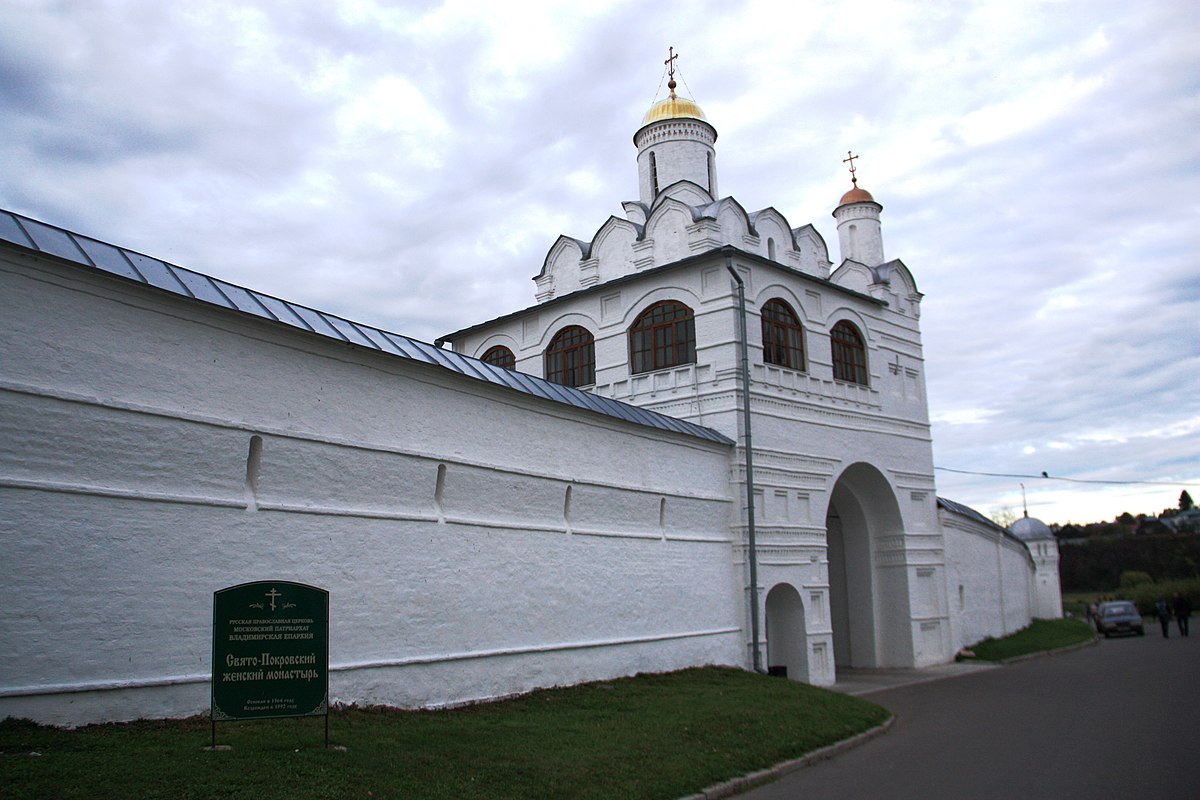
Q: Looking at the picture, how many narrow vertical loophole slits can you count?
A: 4